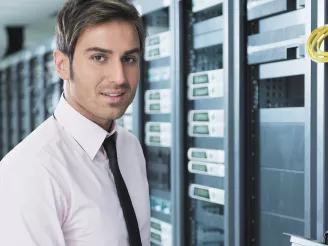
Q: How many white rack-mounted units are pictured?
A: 15